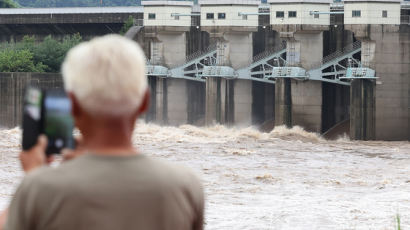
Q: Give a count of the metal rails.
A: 3